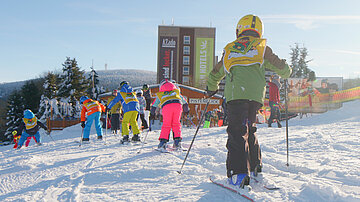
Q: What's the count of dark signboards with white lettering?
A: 1